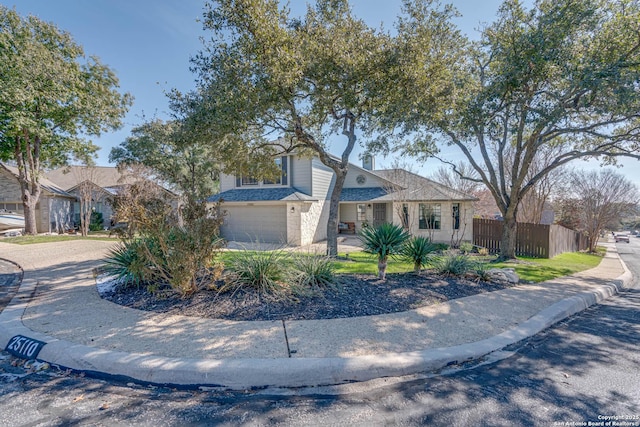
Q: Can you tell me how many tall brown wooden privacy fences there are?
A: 1